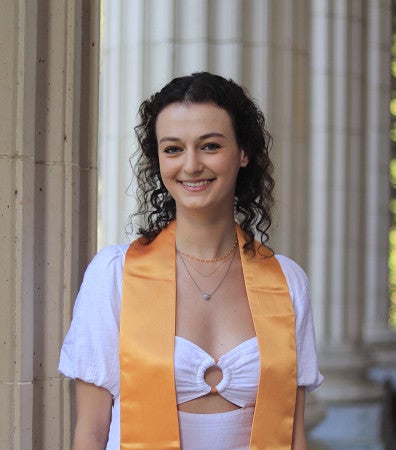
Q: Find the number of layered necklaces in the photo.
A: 3